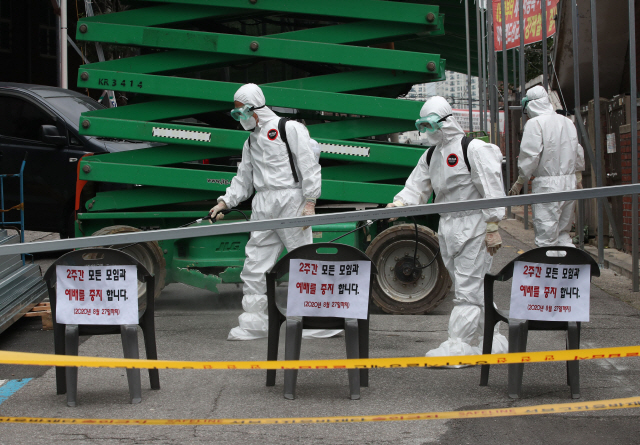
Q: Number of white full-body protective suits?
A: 3